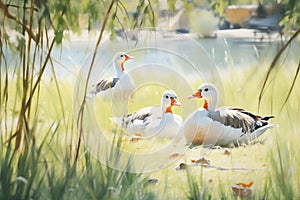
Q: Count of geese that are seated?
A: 2